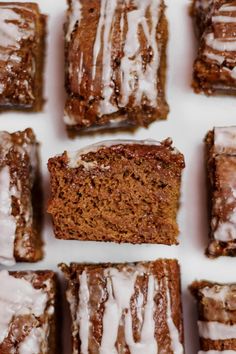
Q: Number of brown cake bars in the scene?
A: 9